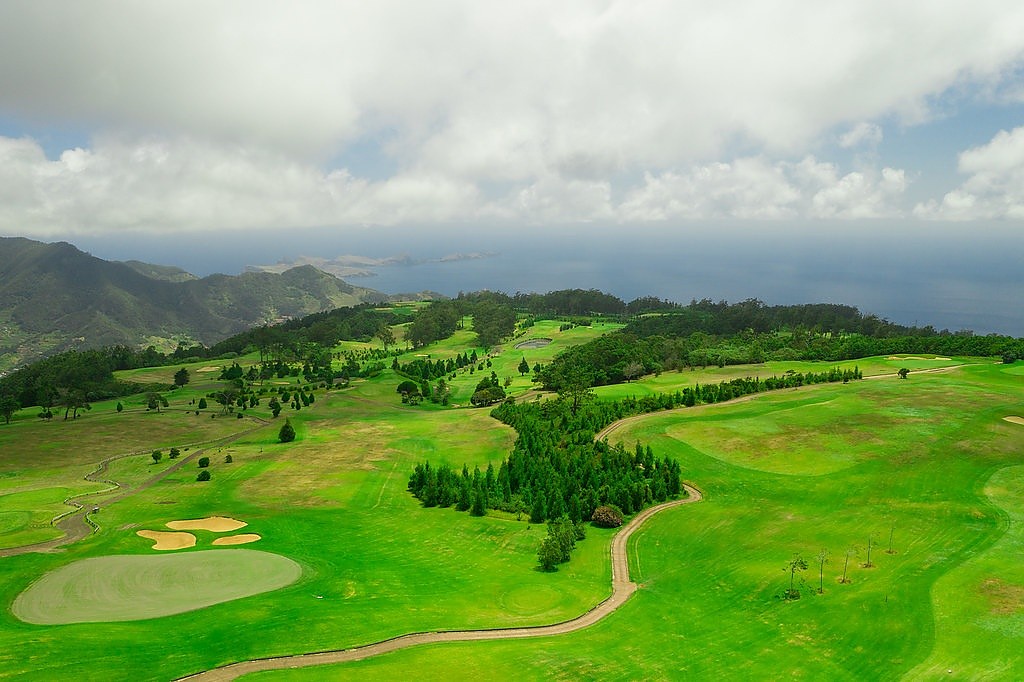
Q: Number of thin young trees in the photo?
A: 5